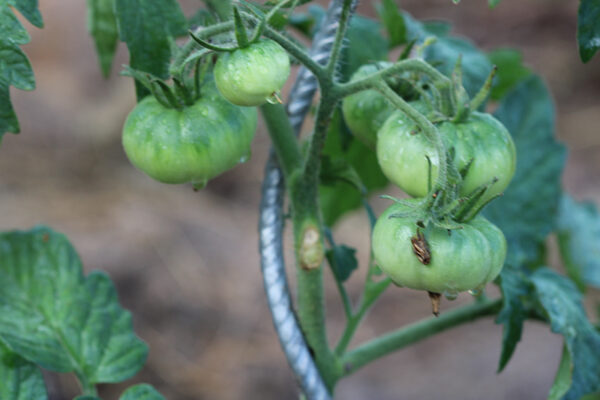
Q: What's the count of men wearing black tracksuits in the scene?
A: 0